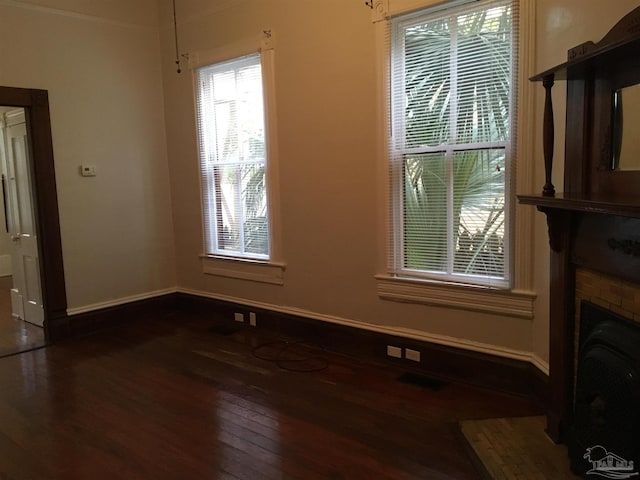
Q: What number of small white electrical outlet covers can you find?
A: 4